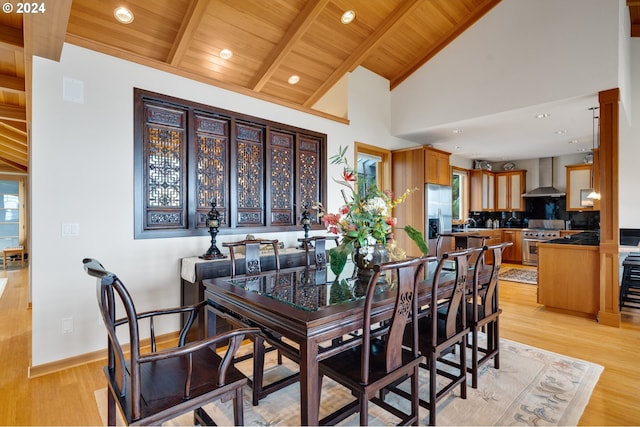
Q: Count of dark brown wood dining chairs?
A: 7